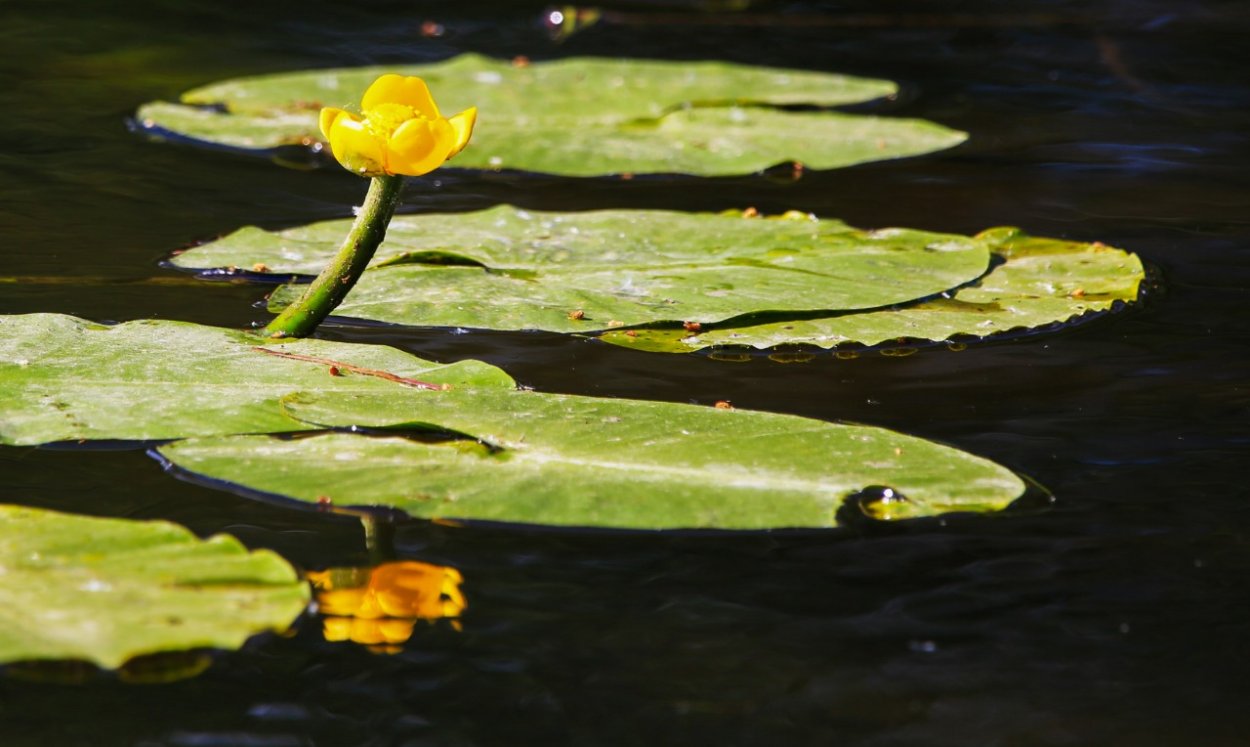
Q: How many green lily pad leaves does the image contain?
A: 6